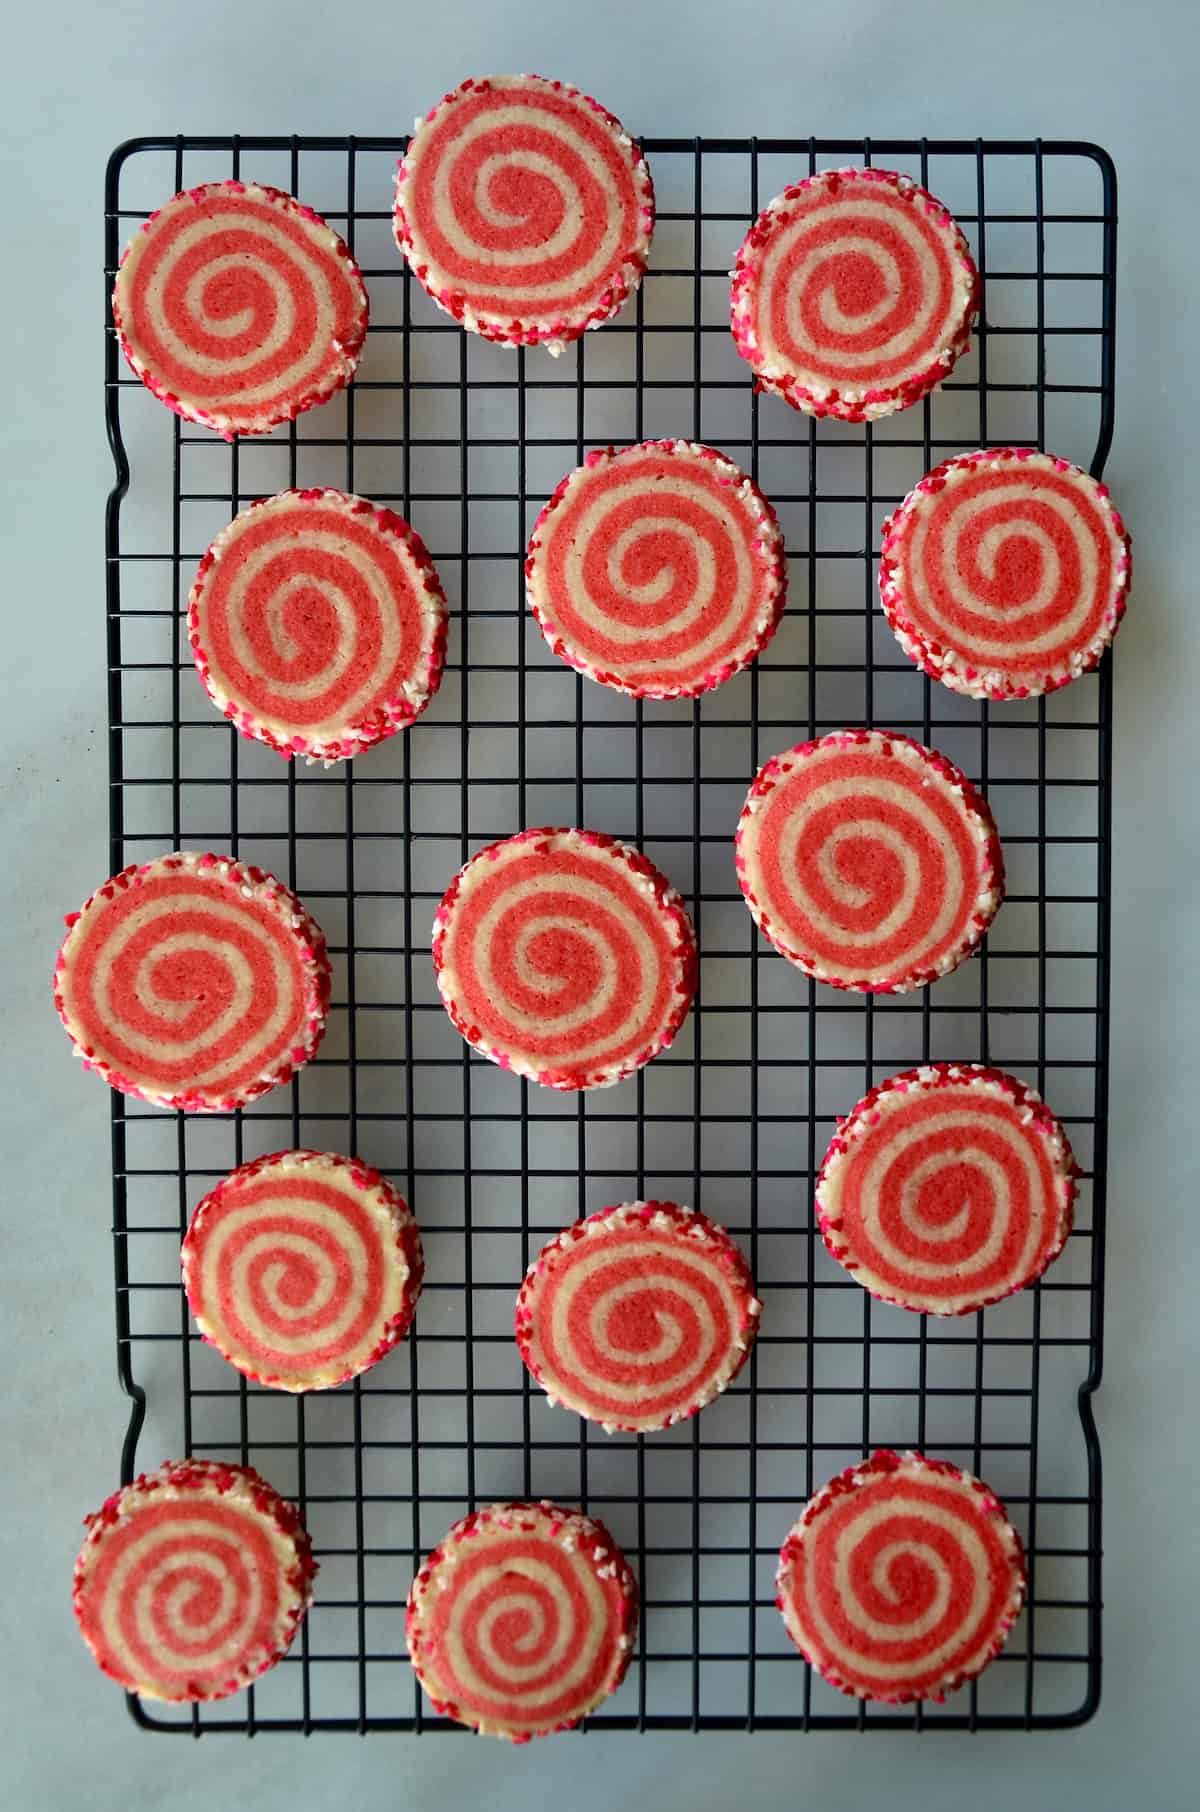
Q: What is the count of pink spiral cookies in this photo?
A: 15